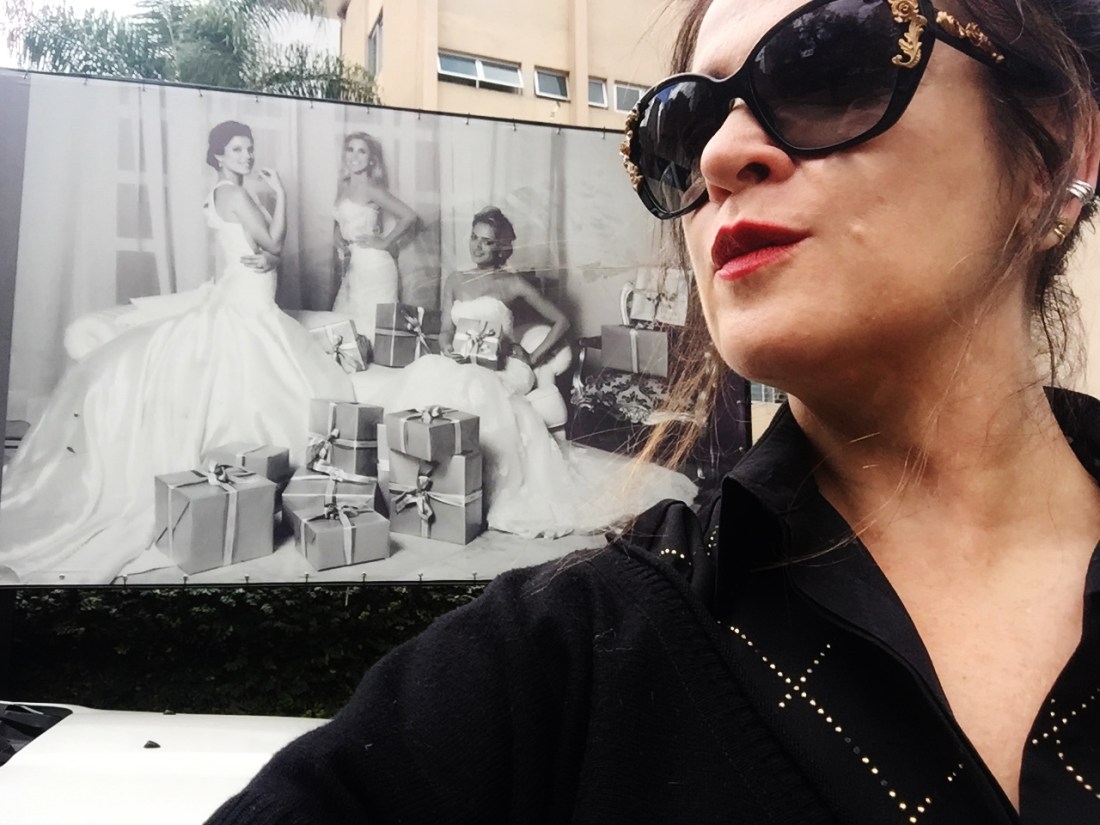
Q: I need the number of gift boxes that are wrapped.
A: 12